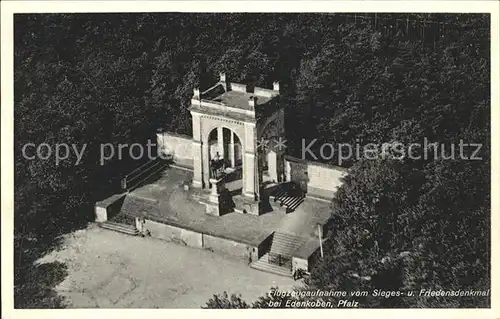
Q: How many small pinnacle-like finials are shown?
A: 4